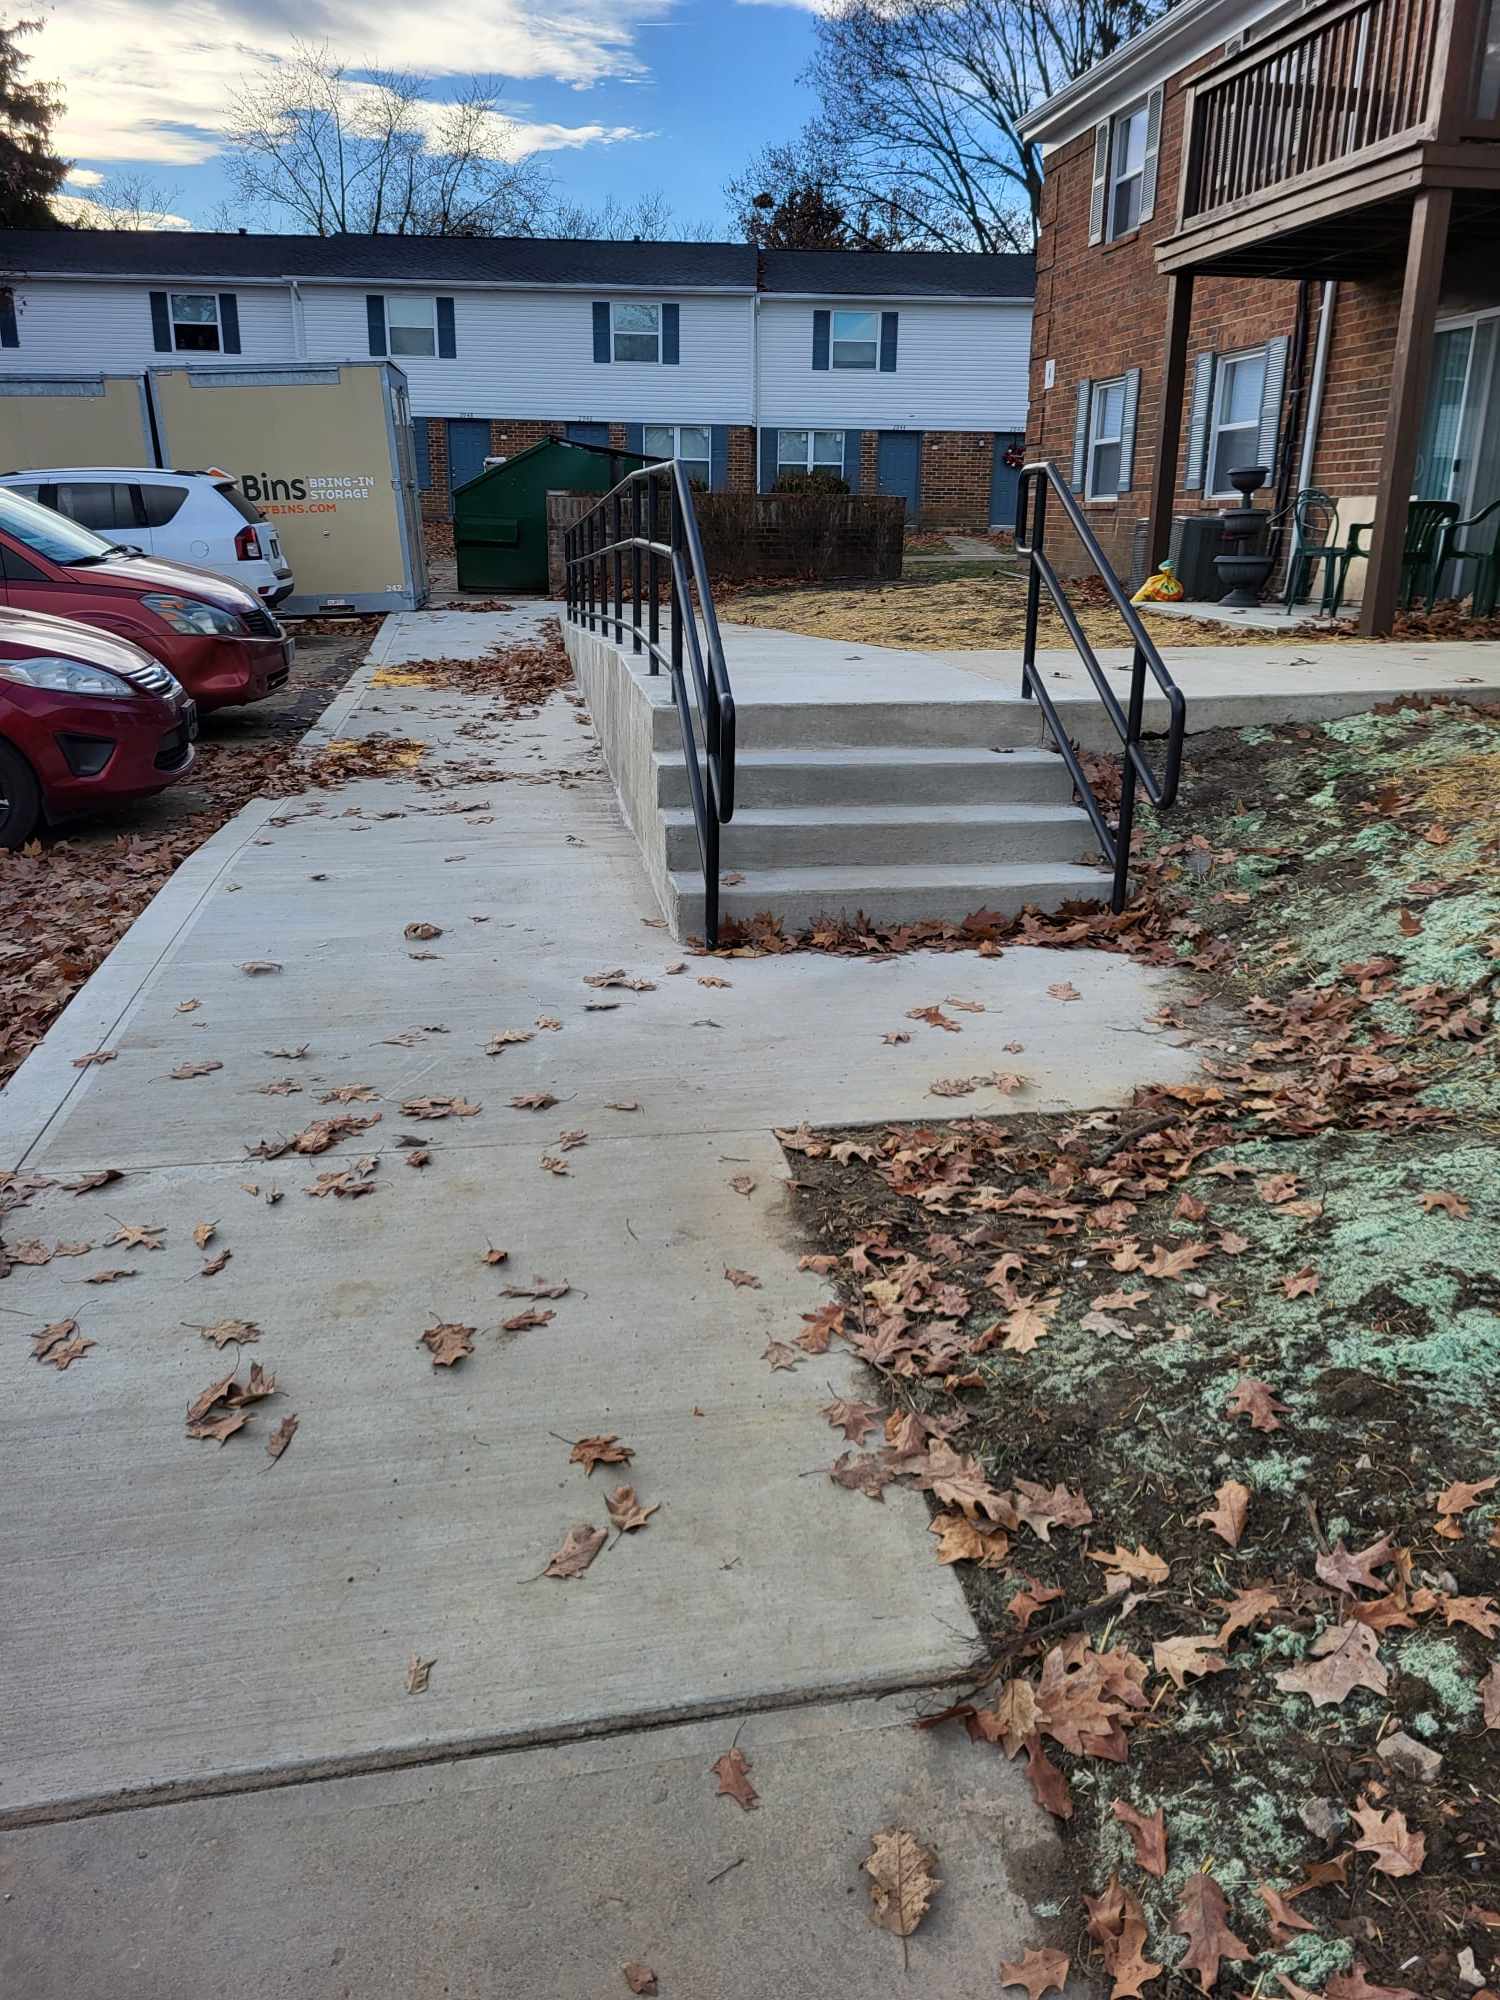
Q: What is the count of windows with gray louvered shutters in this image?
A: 3